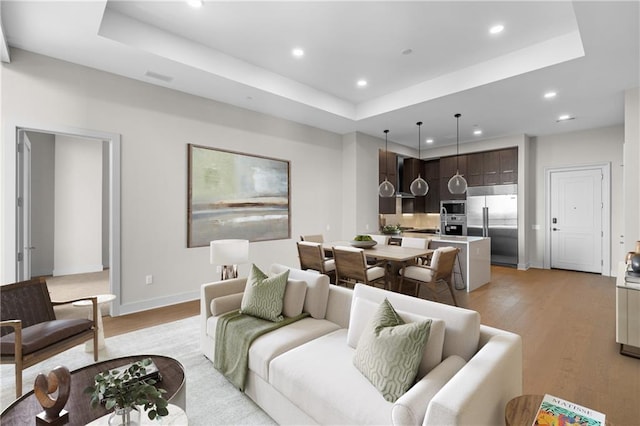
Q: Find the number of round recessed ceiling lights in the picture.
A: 8